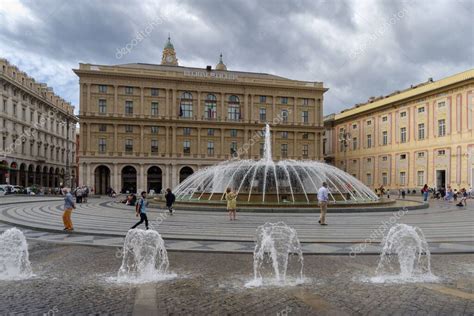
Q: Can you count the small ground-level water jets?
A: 4